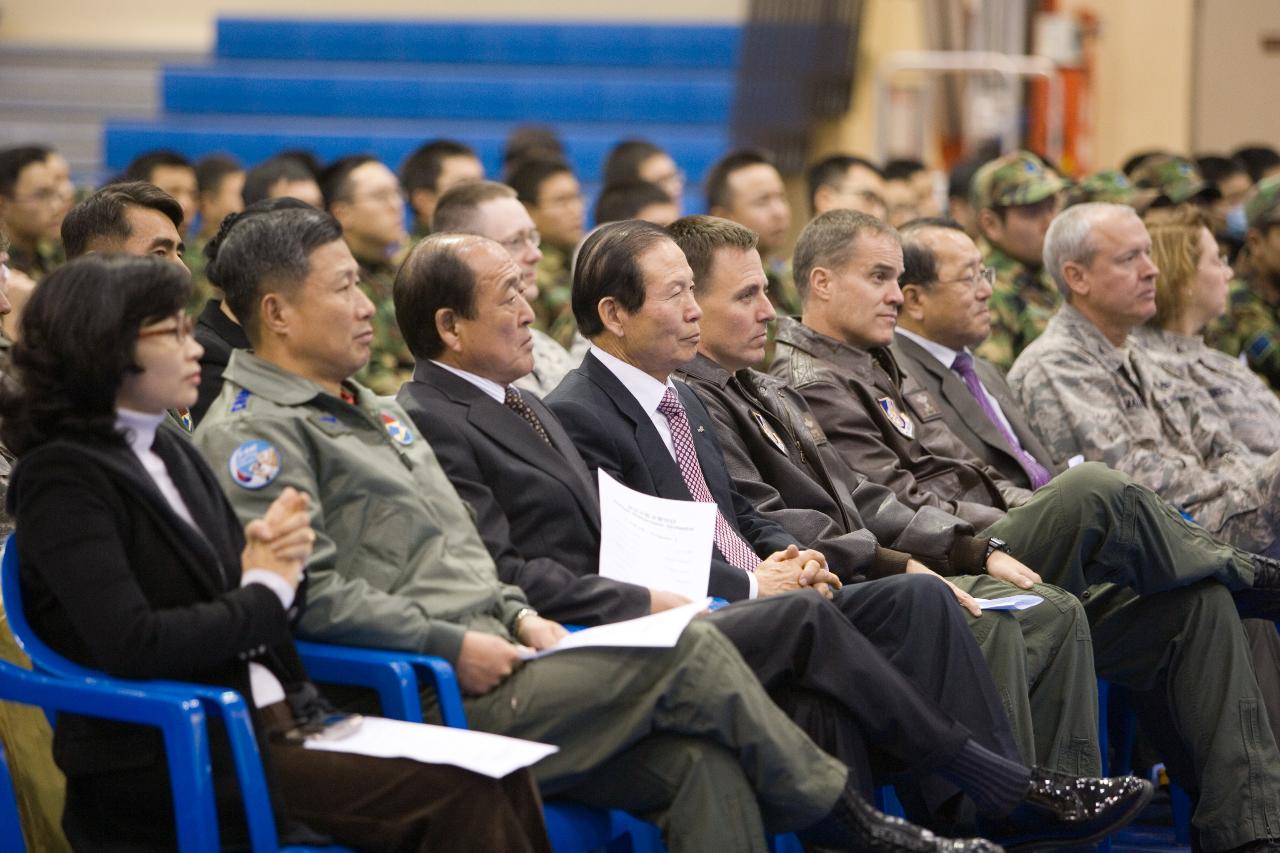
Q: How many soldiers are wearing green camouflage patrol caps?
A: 4